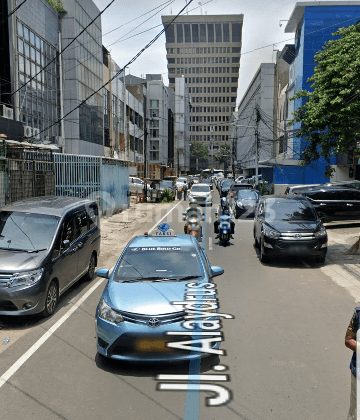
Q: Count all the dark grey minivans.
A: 1